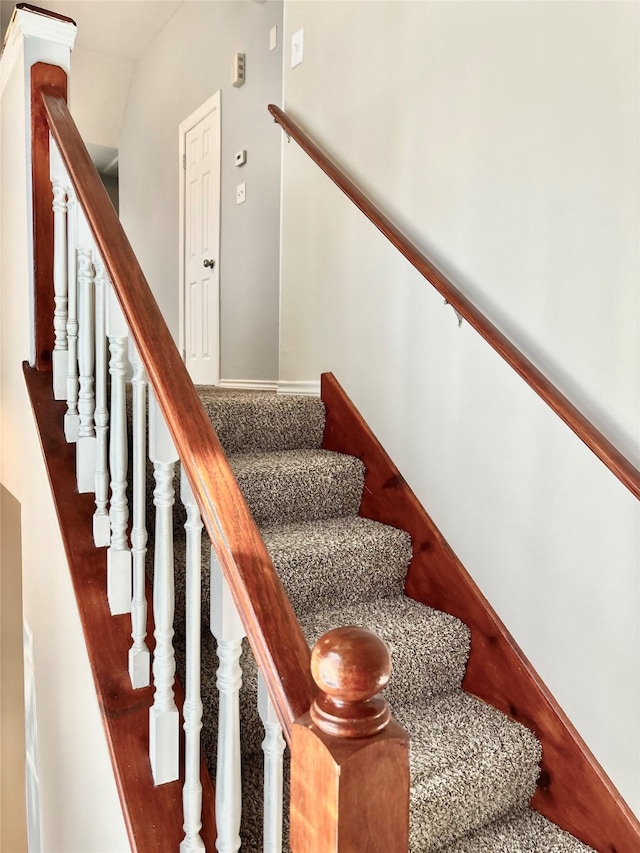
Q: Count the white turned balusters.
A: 10